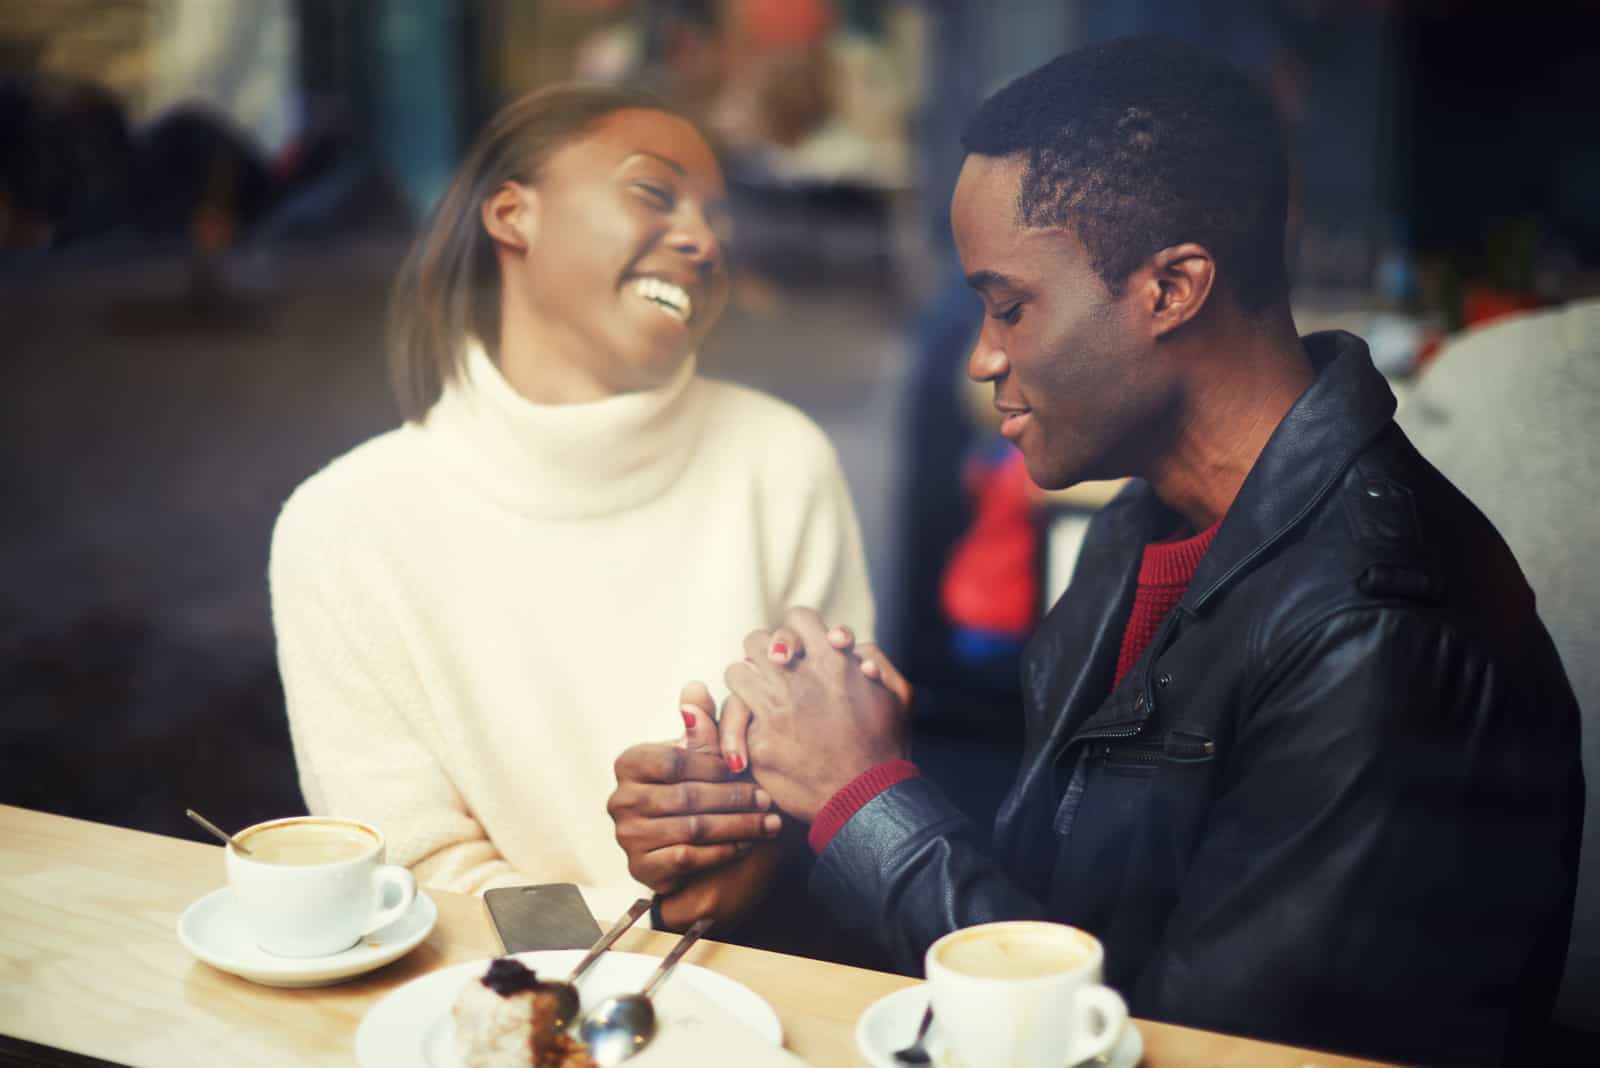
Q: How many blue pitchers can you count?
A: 0